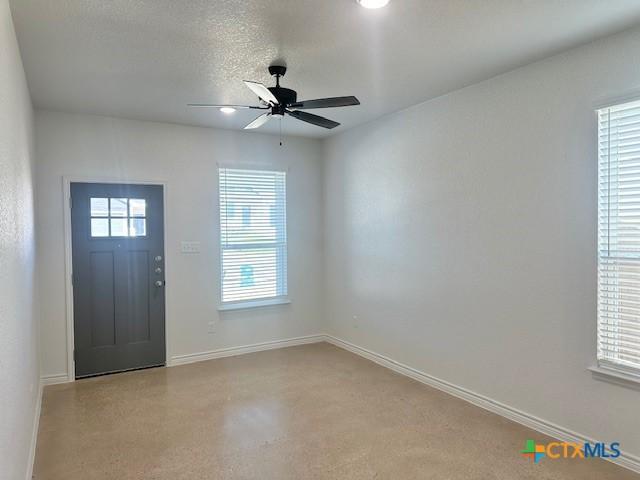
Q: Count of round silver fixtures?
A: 3